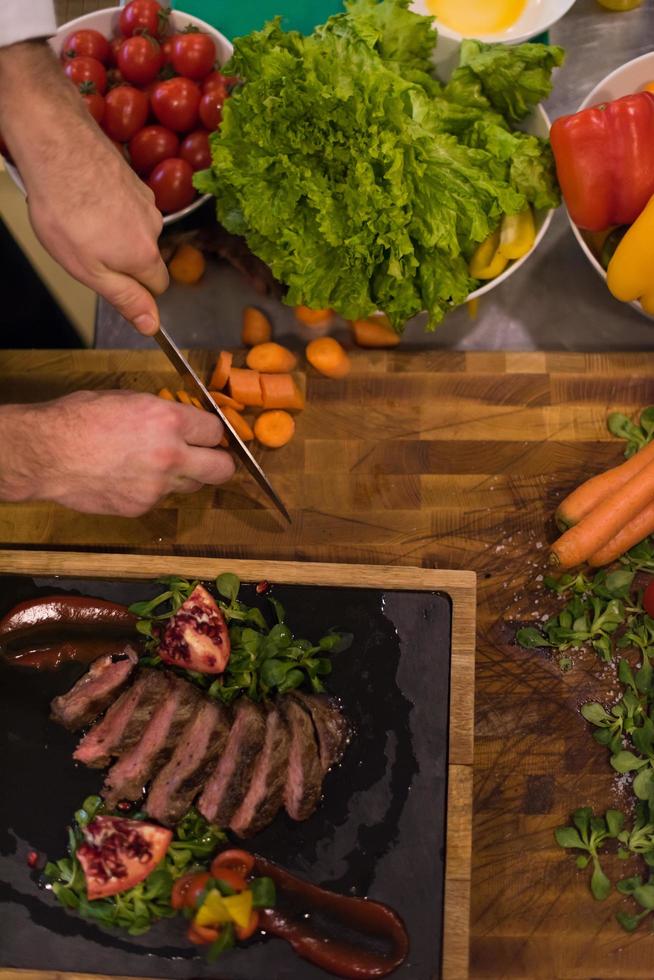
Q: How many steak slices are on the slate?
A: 8